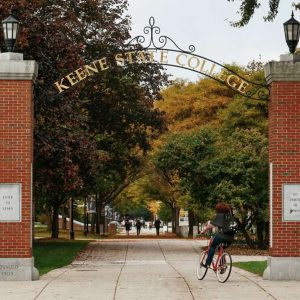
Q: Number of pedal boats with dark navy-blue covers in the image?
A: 0